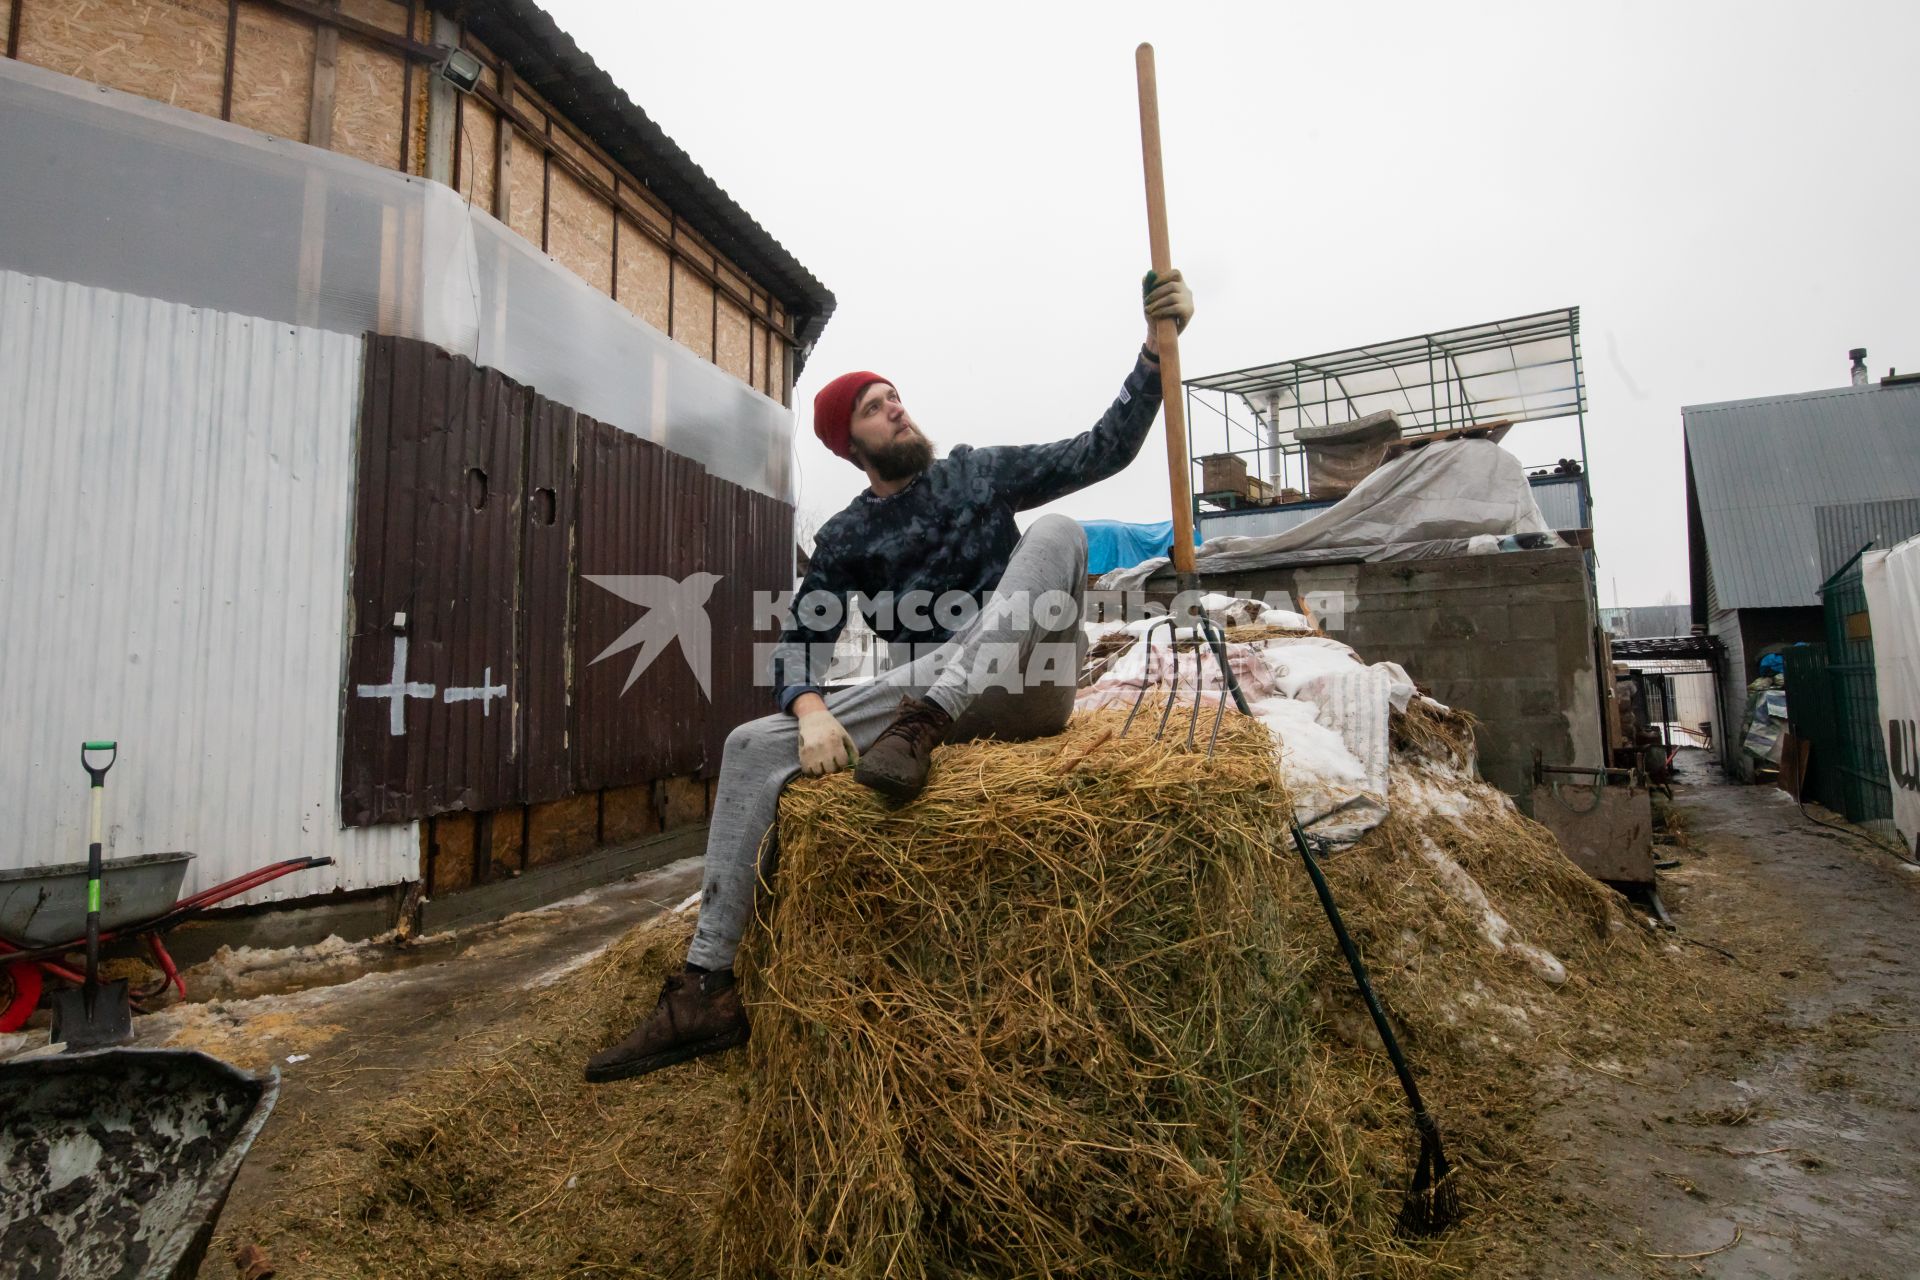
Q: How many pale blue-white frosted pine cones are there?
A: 0